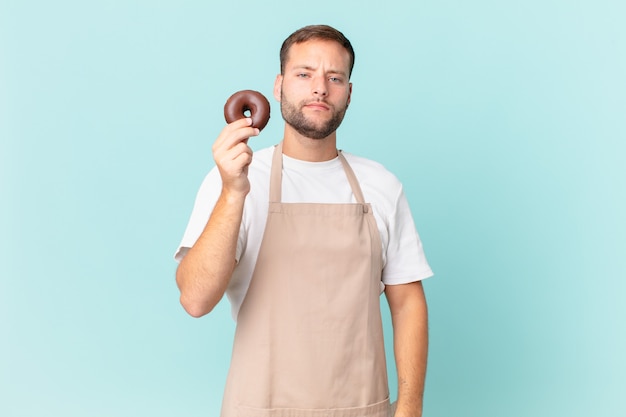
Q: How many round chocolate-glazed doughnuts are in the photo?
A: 1